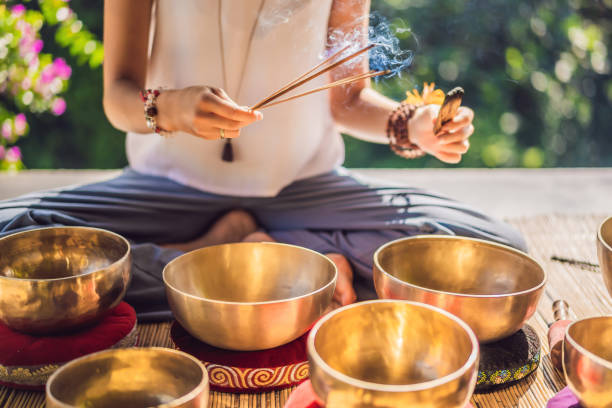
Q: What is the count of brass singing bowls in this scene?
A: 7